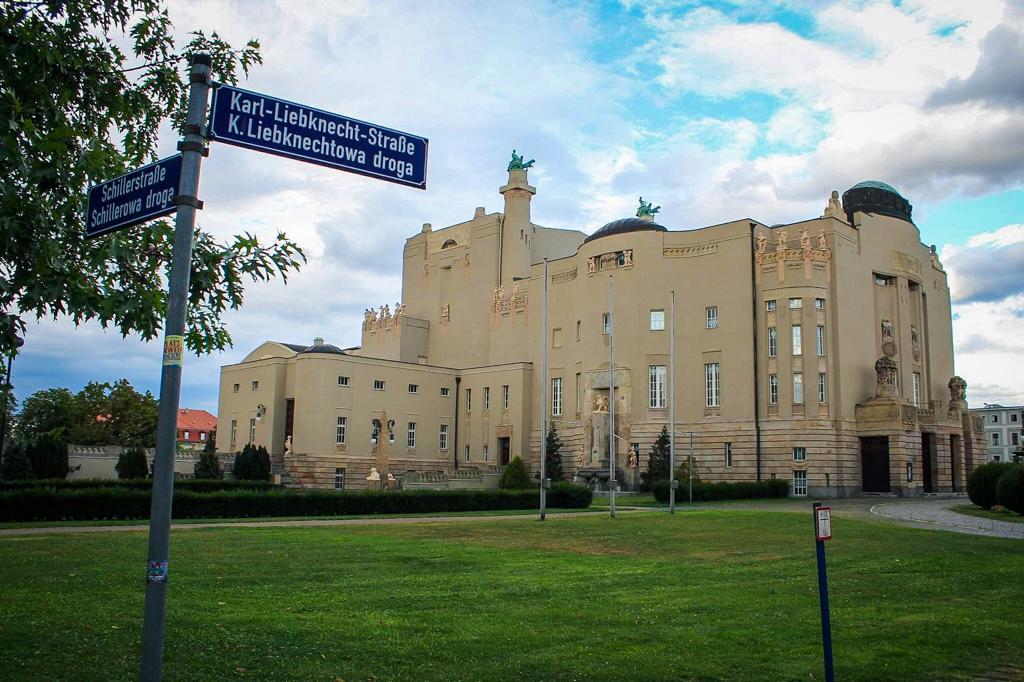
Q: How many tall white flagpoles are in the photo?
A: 3